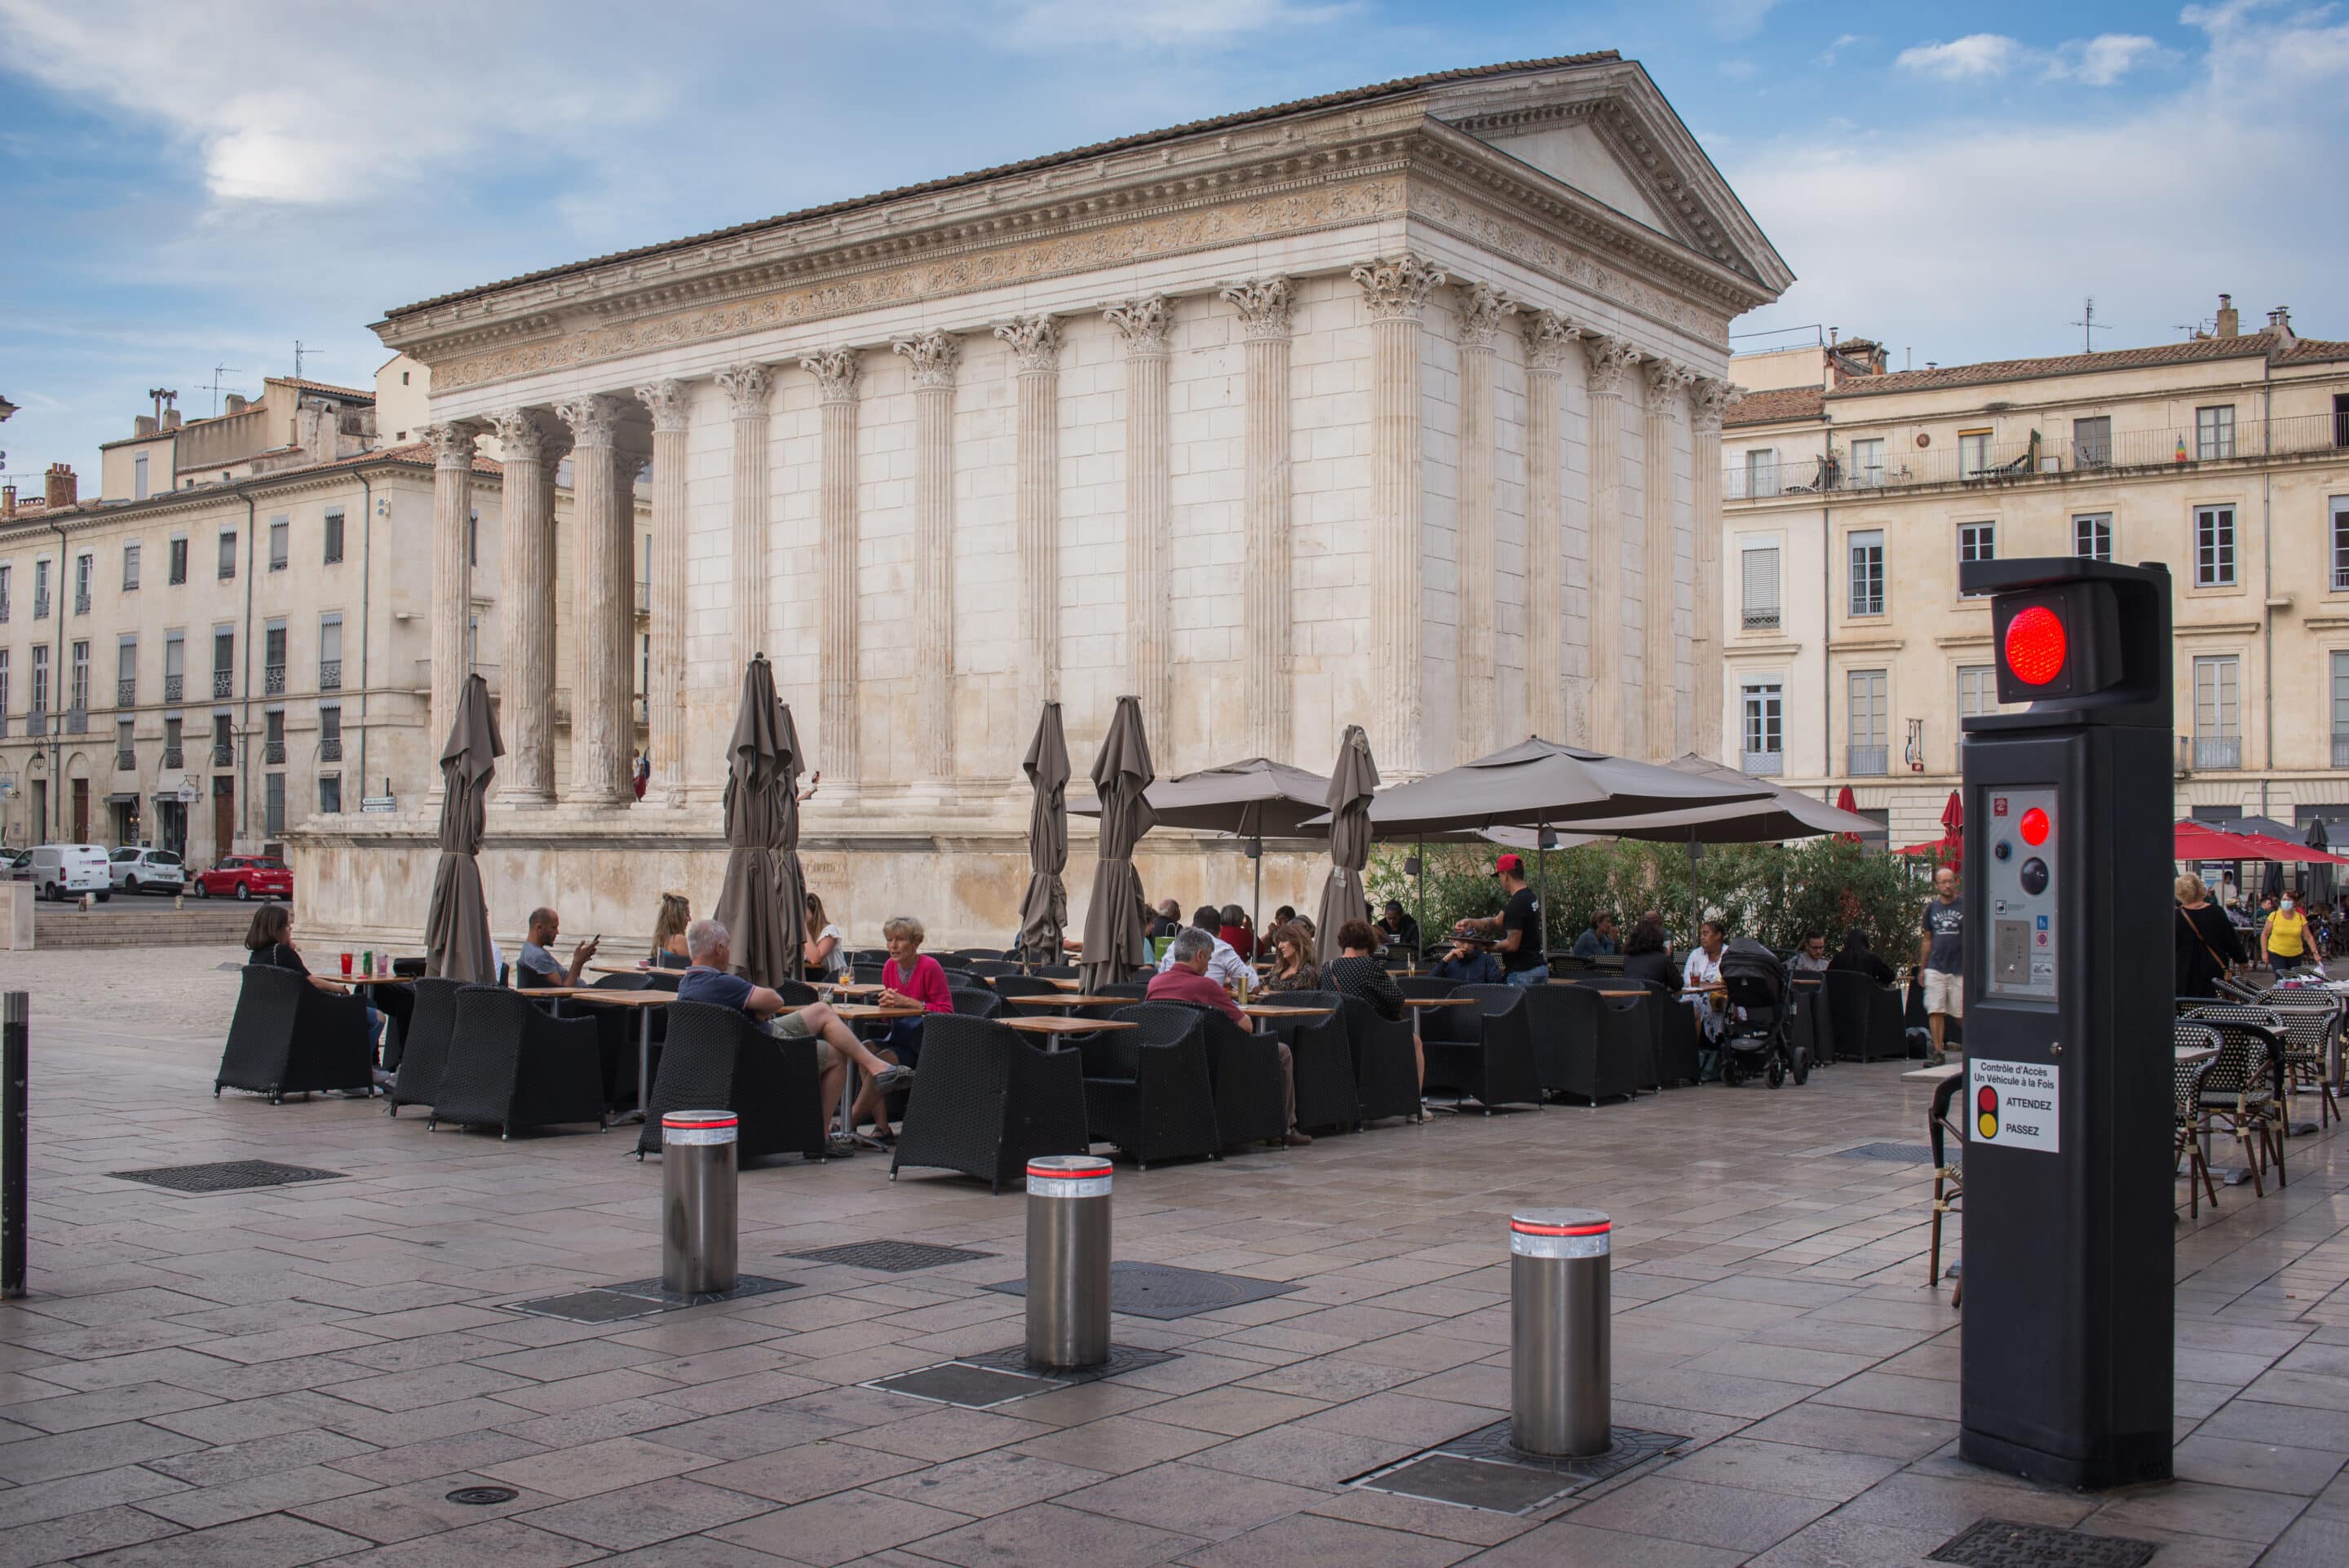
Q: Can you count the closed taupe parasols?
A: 6